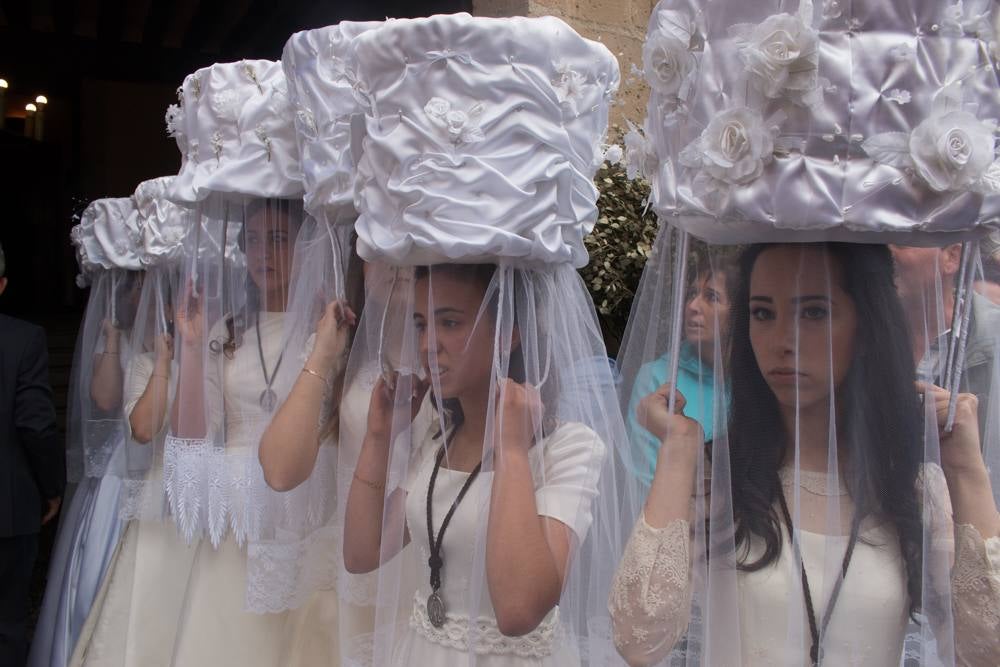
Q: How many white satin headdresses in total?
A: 6